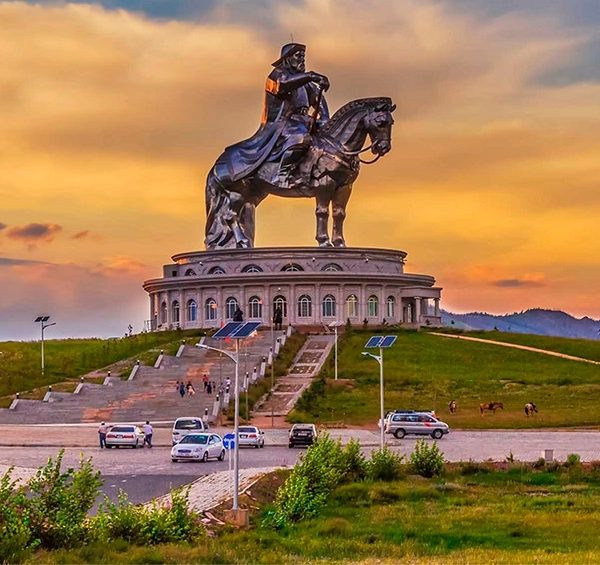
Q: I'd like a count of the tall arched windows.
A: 12